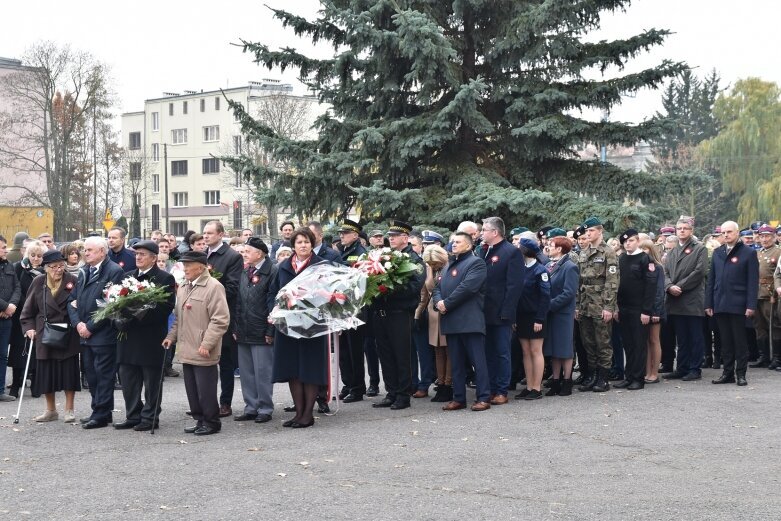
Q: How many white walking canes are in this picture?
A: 1